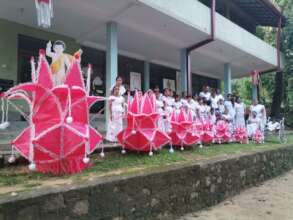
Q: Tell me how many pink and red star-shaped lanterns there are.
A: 7